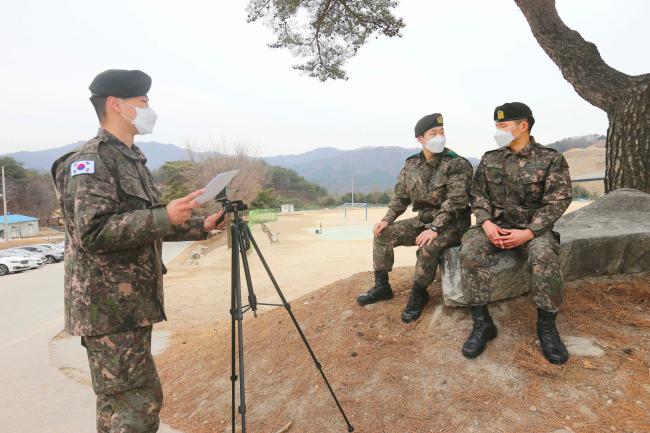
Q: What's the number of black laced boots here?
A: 4